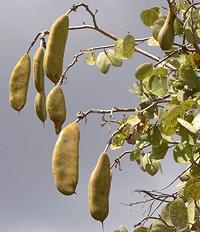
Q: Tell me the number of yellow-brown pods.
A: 7